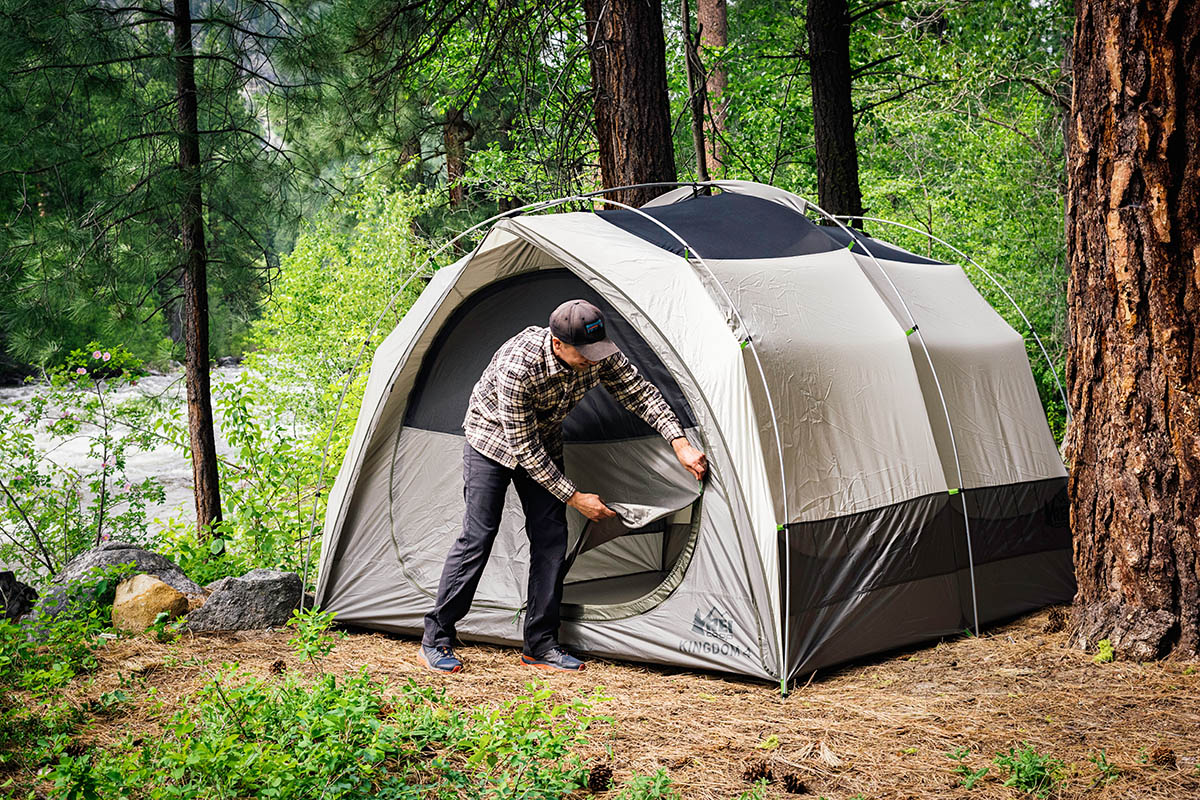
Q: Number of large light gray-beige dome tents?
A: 1